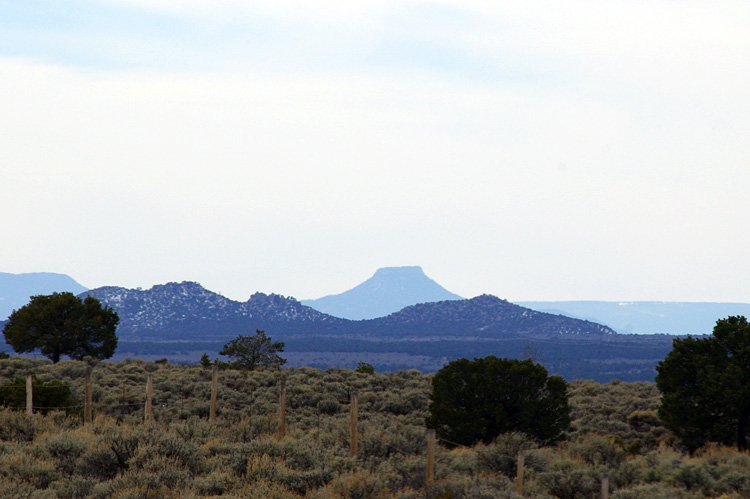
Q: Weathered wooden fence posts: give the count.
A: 9